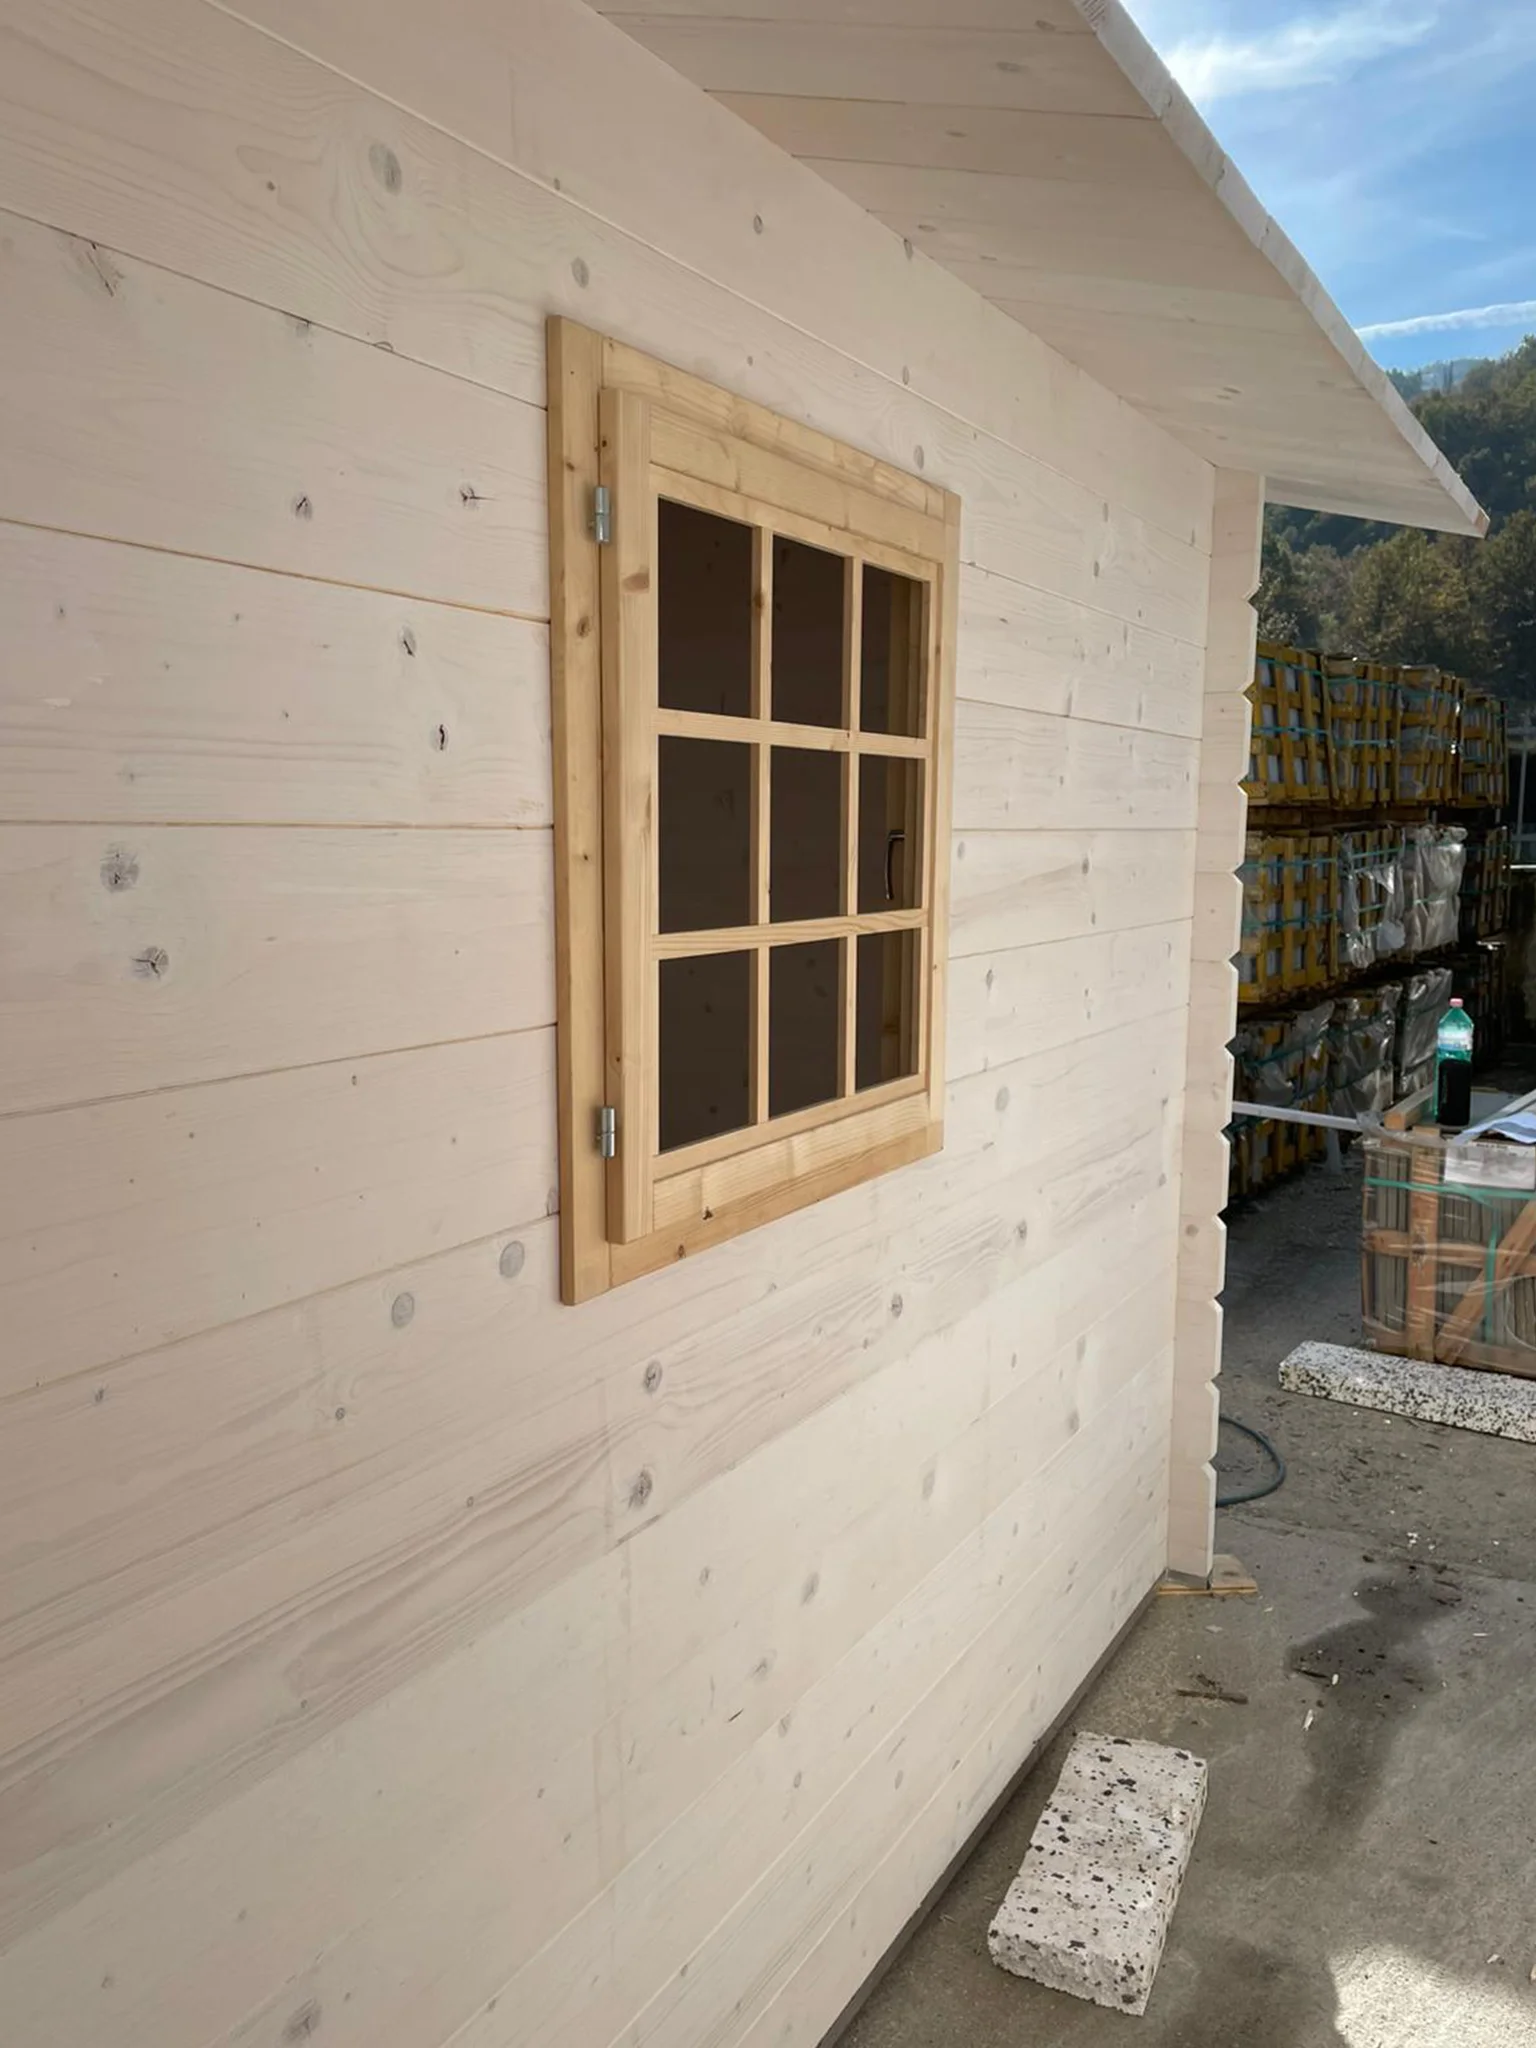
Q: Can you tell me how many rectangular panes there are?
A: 9